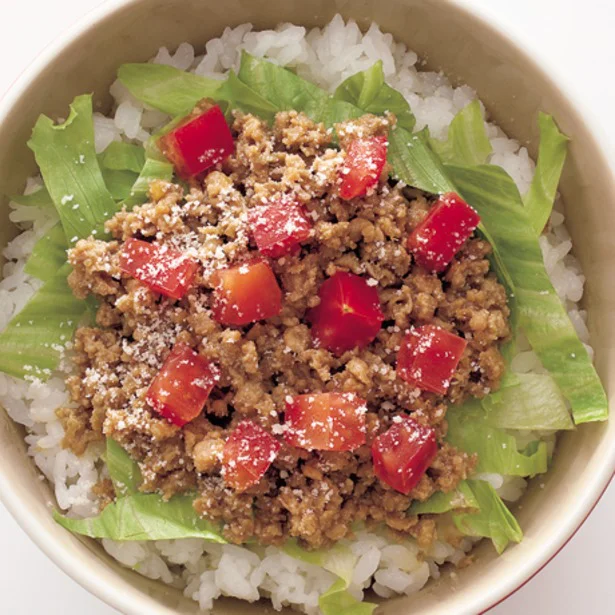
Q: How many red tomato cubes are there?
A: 12